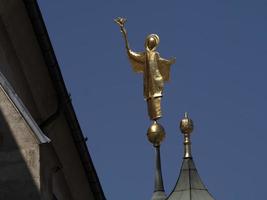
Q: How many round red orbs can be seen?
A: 0